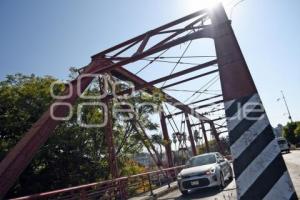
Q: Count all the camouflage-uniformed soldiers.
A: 0